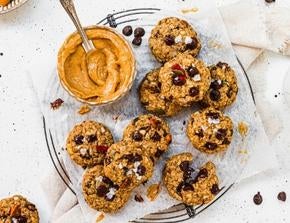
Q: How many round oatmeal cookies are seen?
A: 11